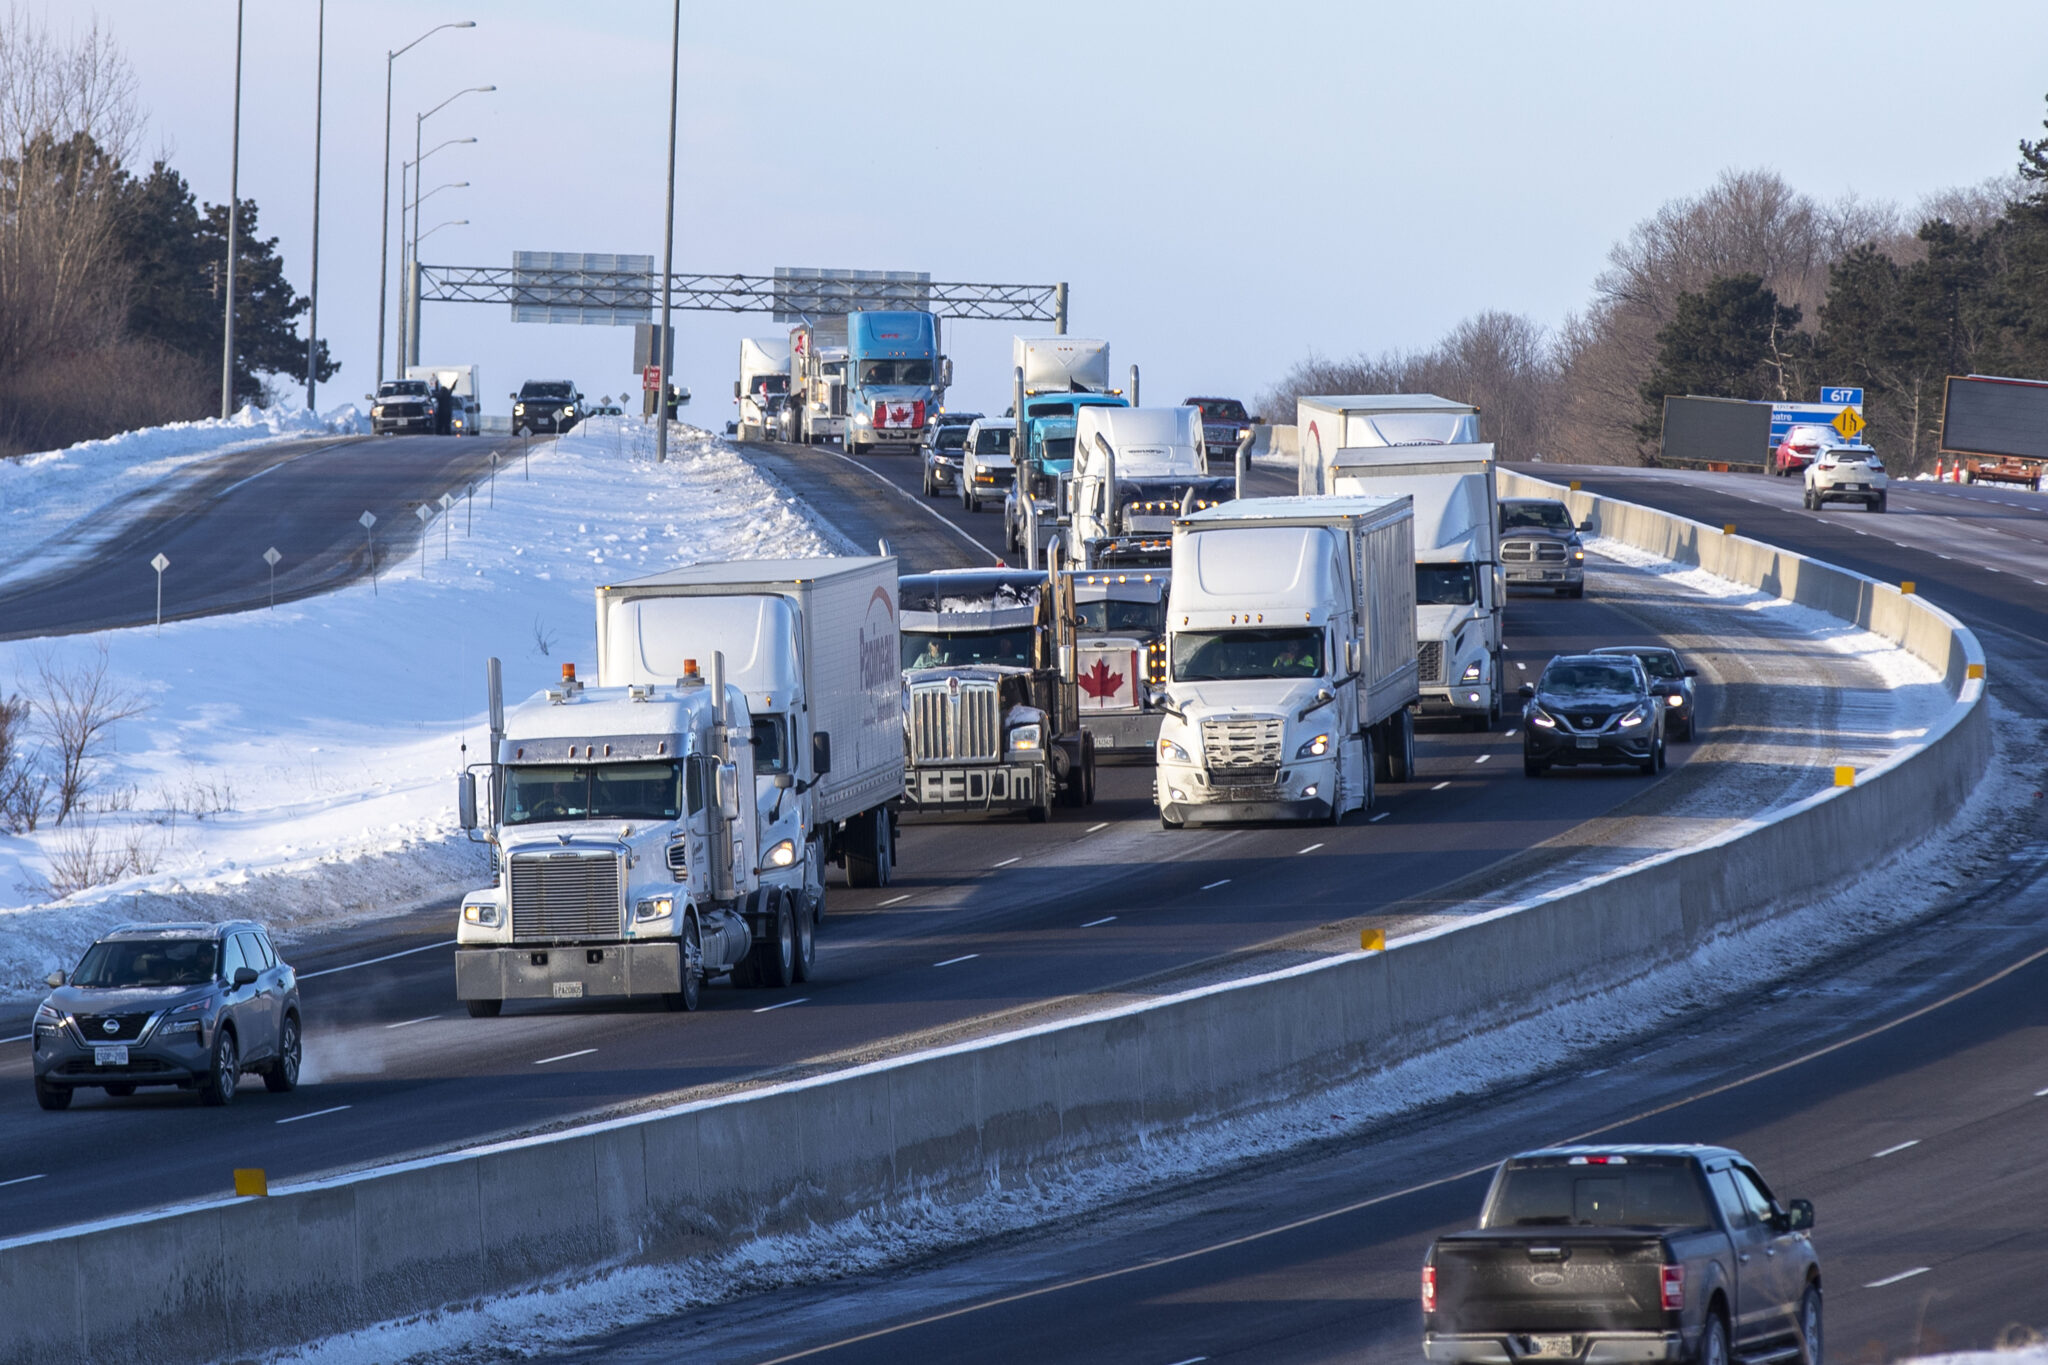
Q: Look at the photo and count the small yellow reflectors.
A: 7